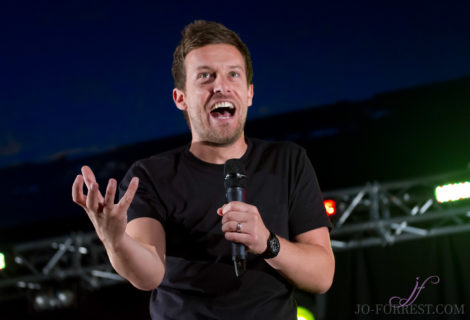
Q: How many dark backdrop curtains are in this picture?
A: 1